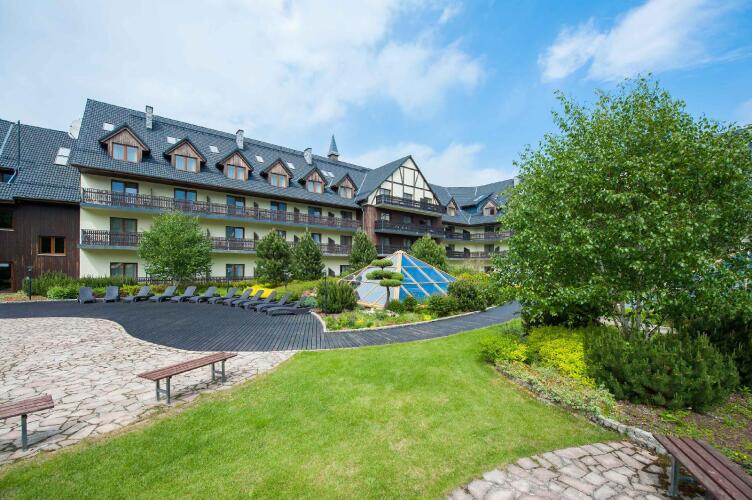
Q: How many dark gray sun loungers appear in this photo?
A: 12